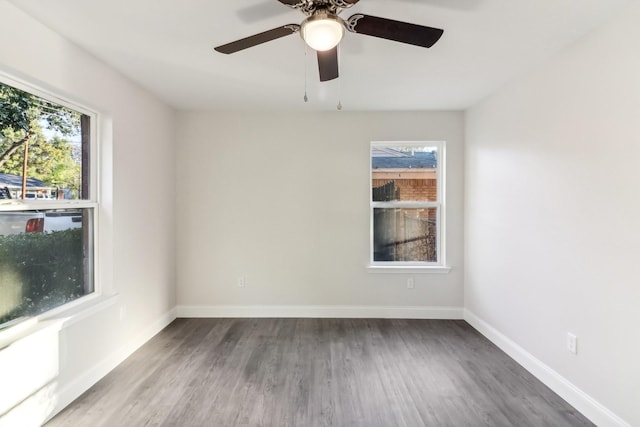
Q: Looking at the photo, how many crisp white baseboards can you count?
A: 3